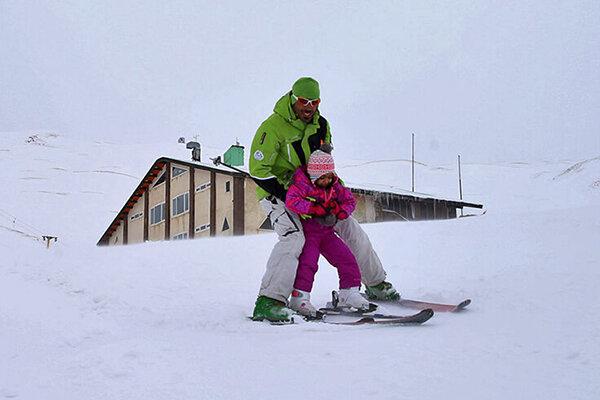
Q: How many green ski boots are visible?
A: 2